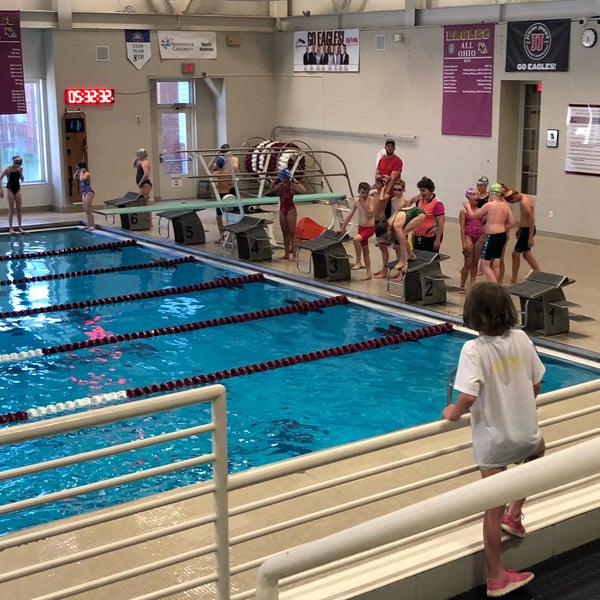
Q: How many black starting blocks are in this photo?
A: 6